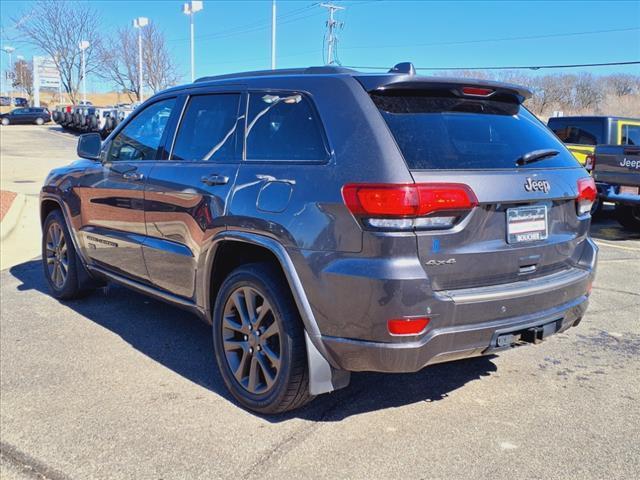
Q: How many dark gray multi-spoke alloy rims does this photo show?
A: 2